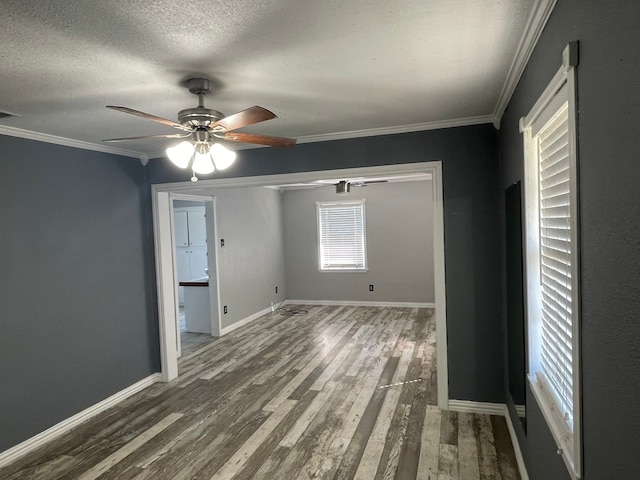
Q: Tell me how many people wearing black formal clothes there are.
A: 0